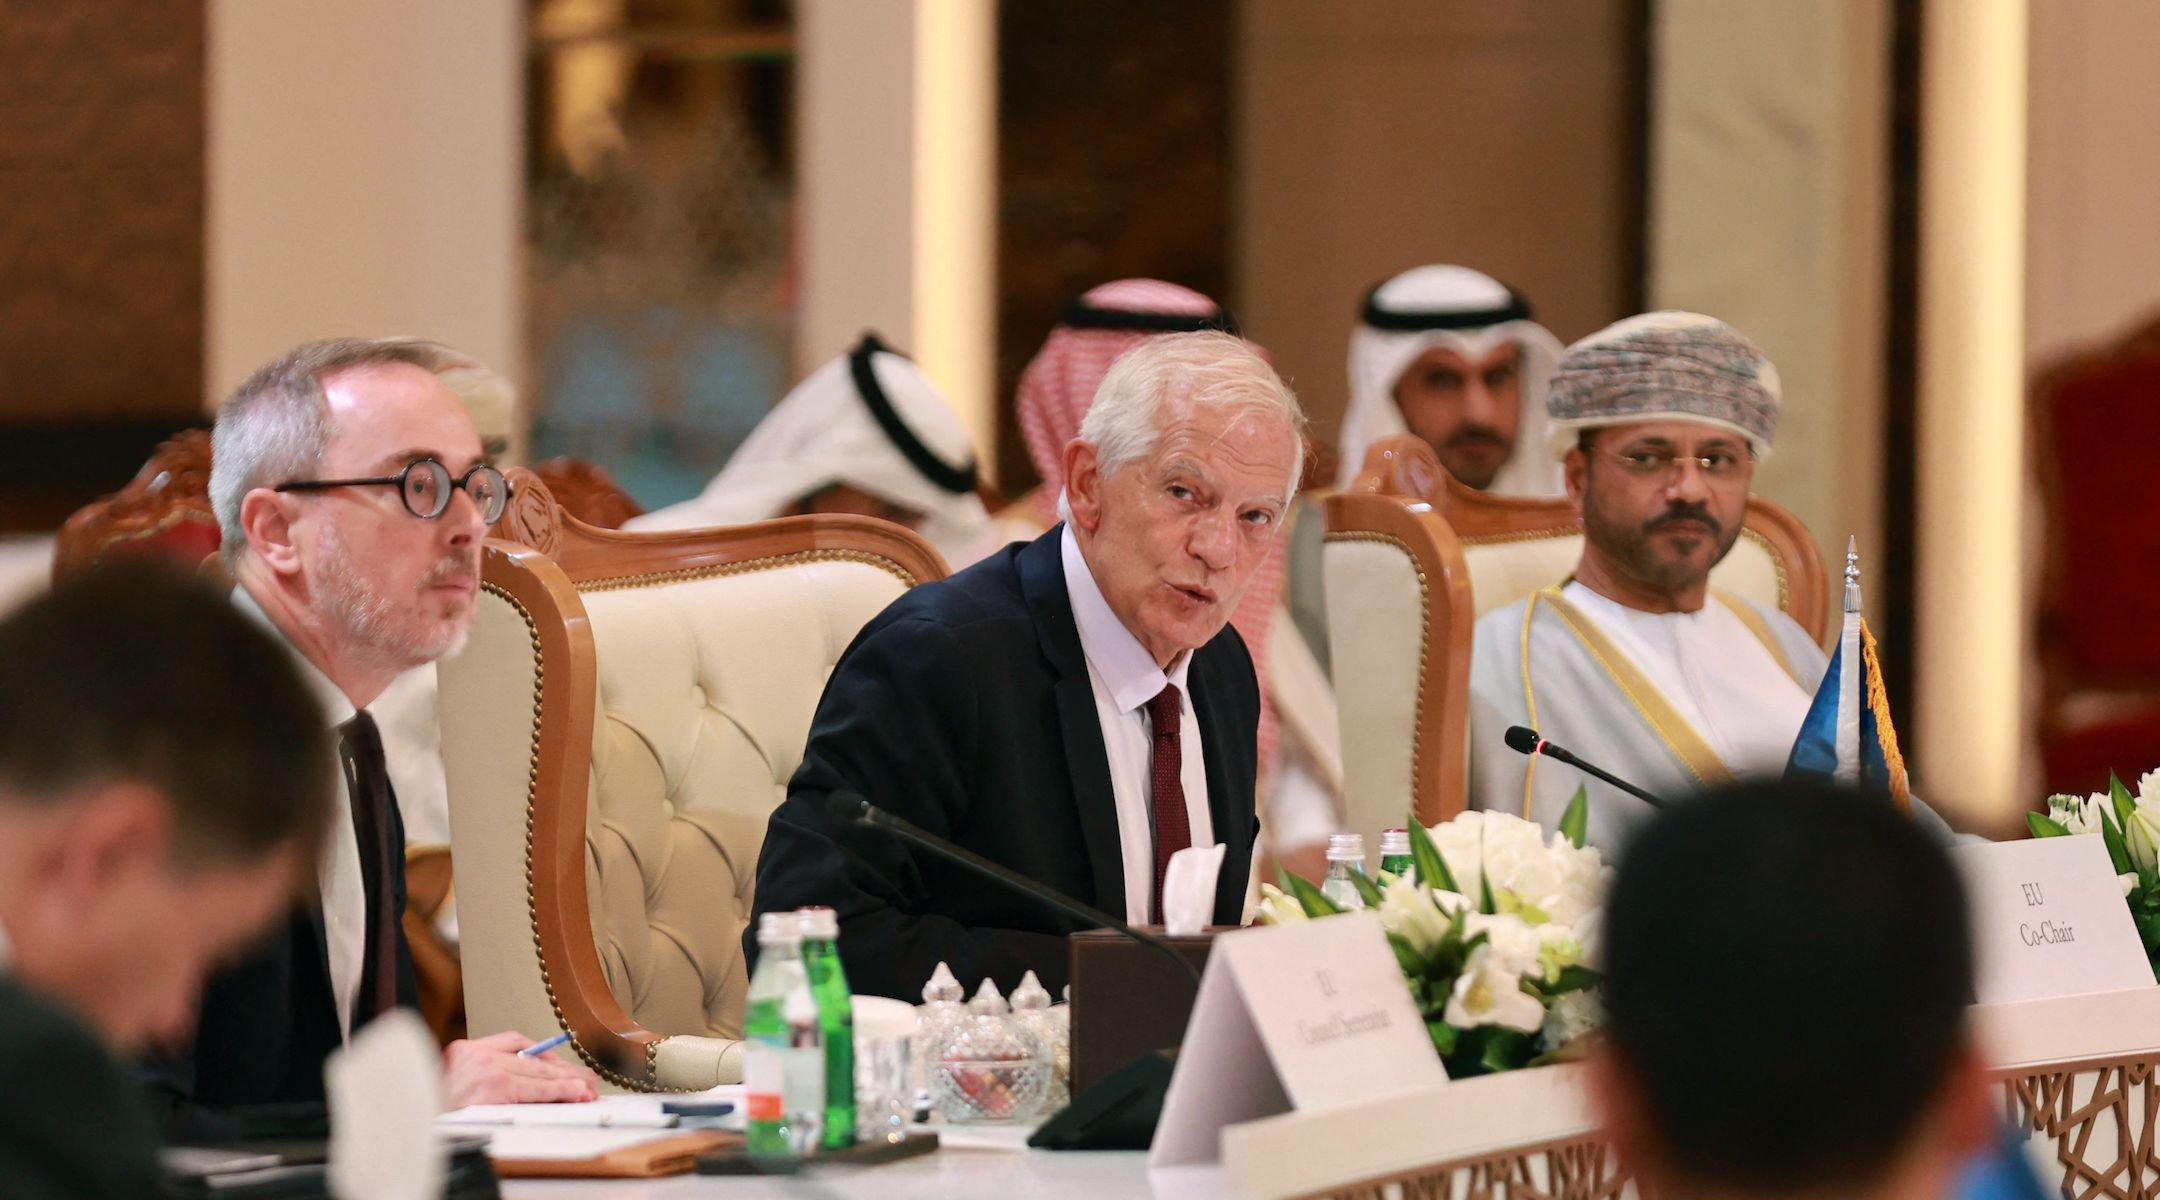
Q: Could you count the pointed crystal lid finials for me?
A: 3